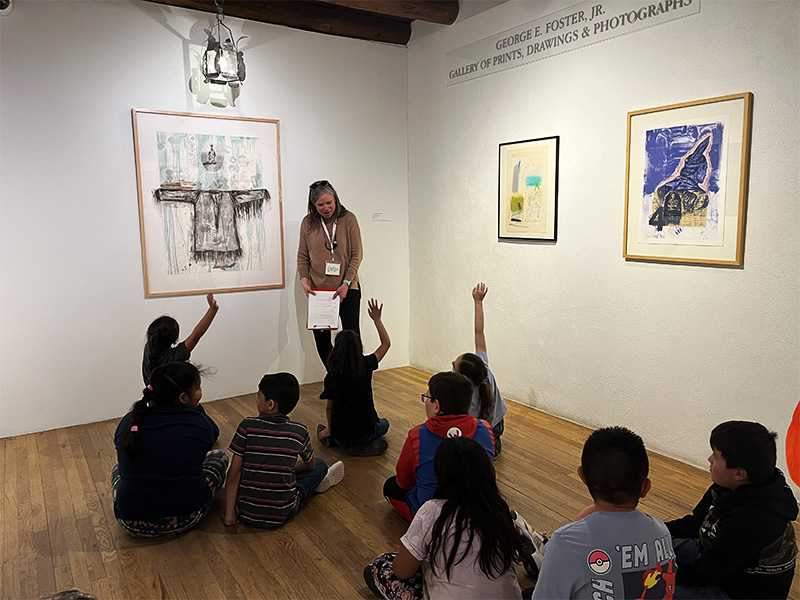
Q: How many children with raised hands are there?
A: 3